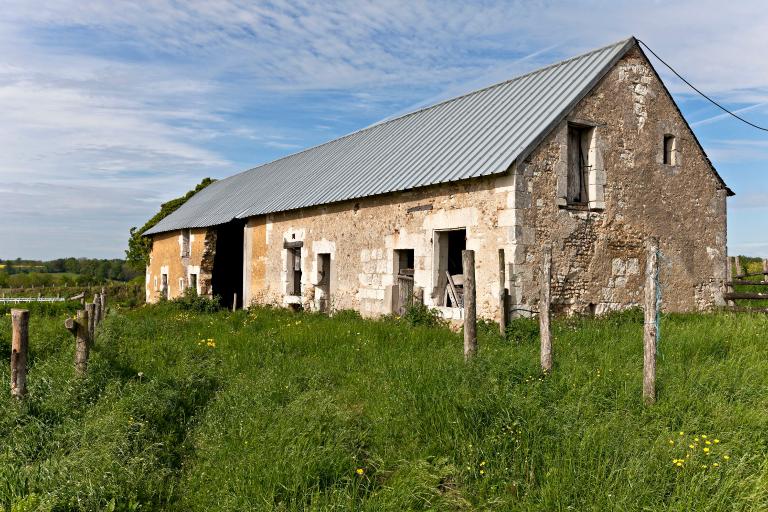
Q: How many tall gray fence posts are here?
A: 4